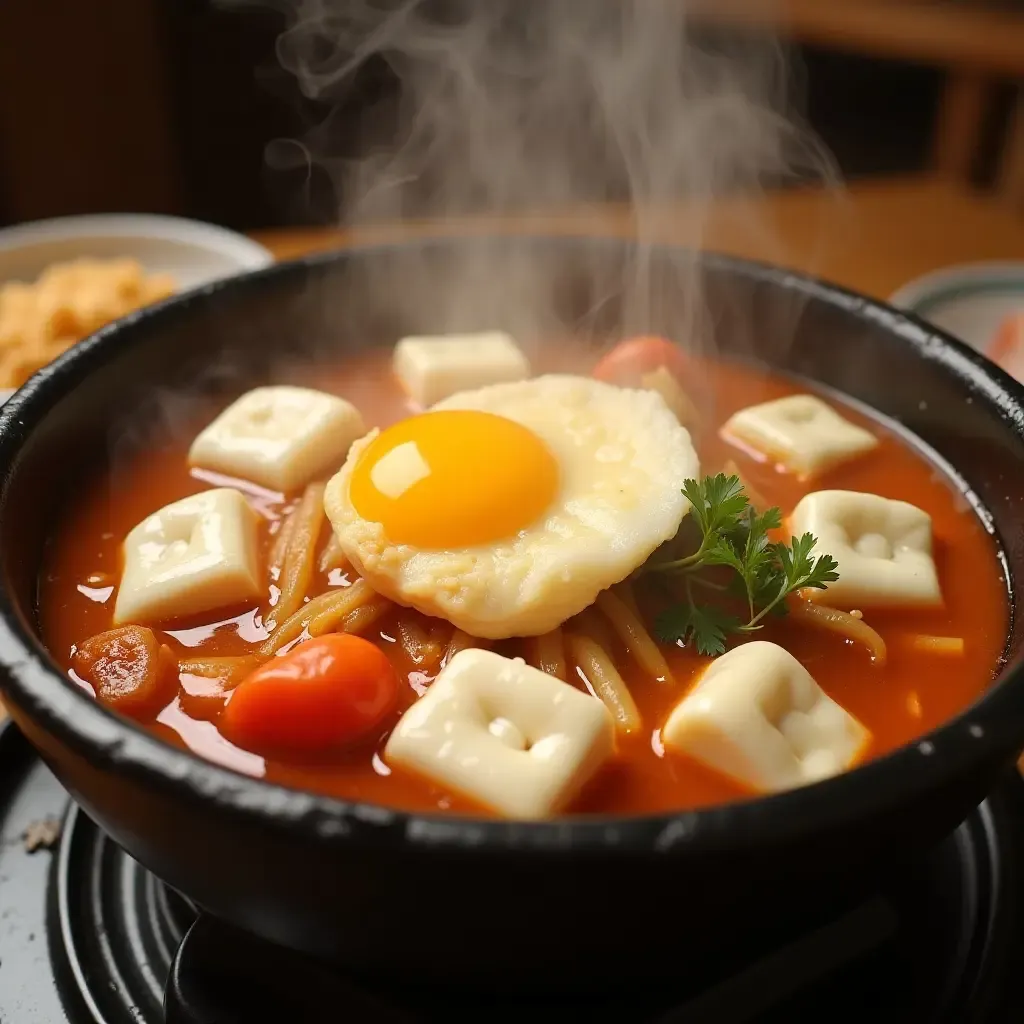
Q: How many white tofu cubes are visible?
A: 7